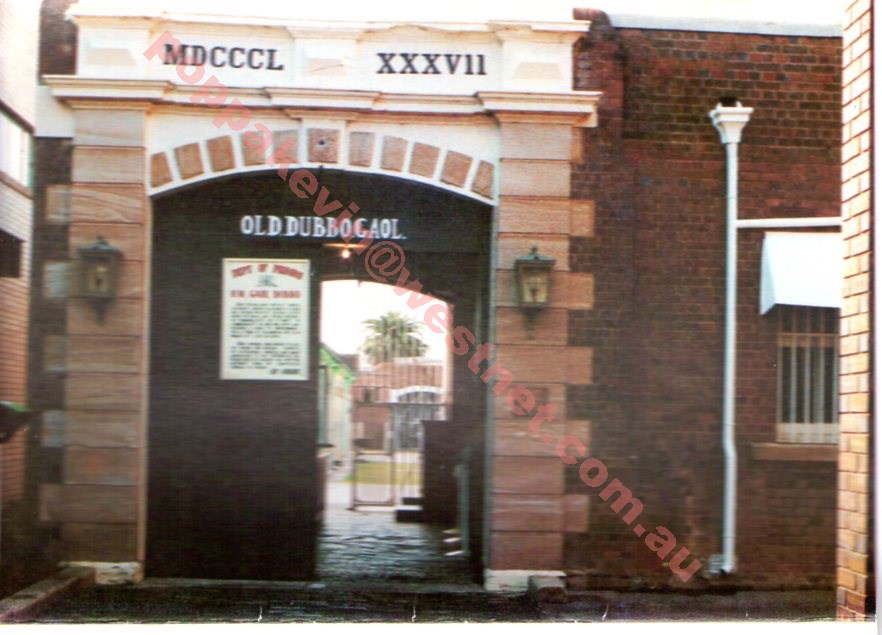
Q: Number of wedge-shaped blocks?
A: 11